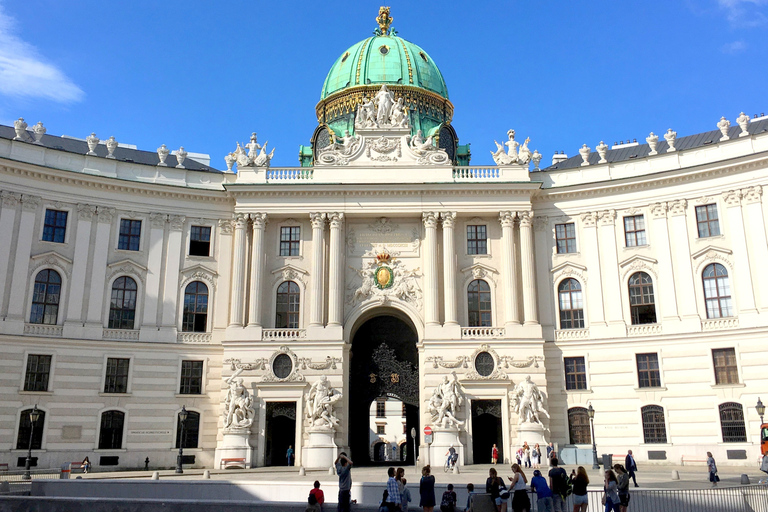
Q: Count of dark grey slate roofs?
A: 2